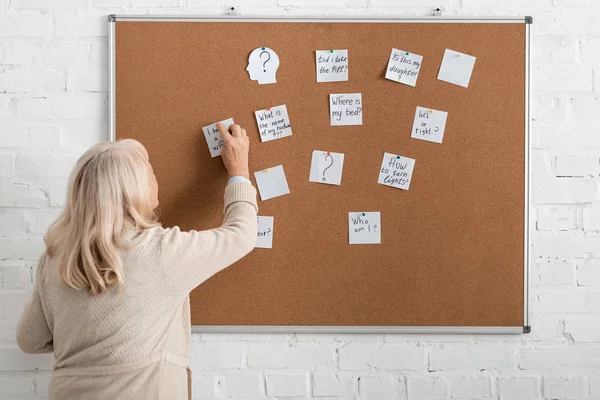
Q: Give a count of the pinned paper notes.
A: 13